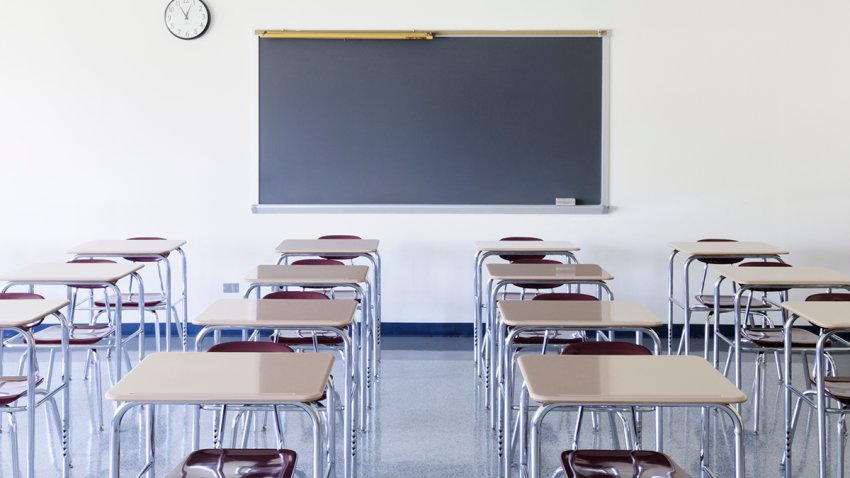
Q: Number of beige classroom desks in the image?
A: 14